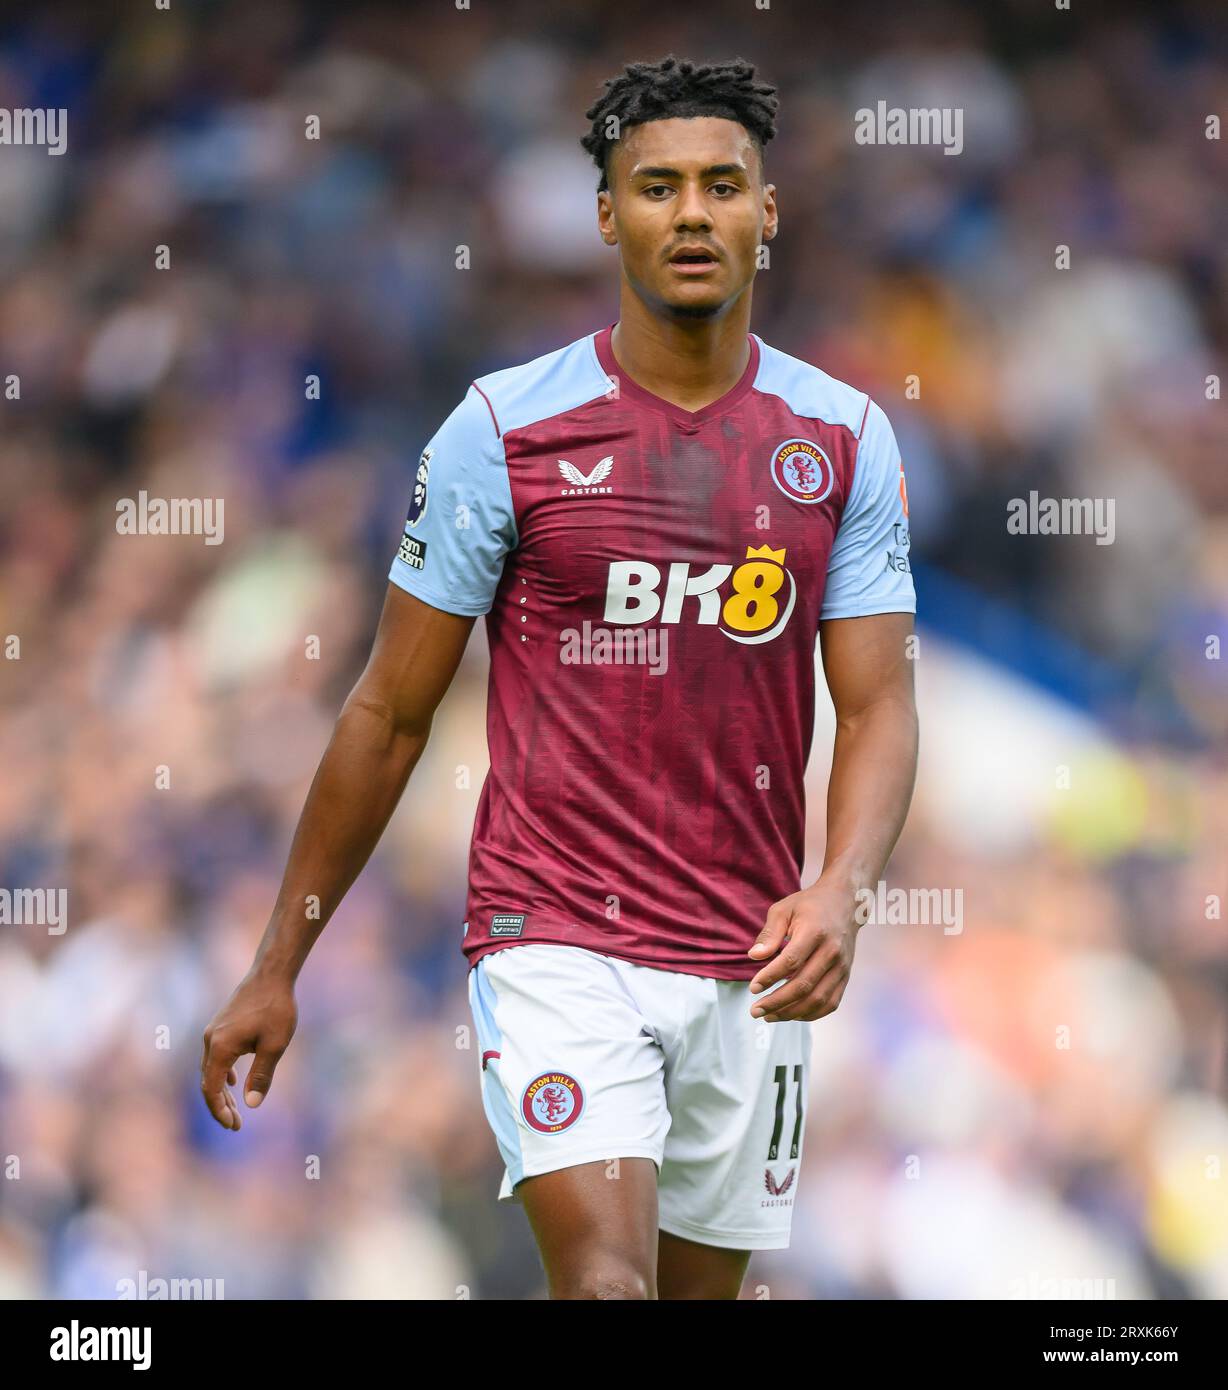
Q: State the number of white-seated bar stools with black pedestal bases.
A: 0